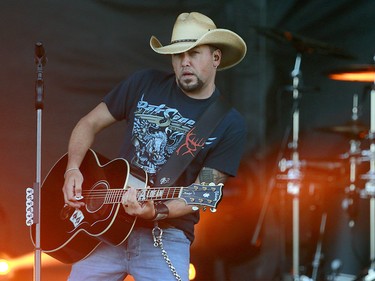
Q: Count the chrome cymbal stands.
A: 3